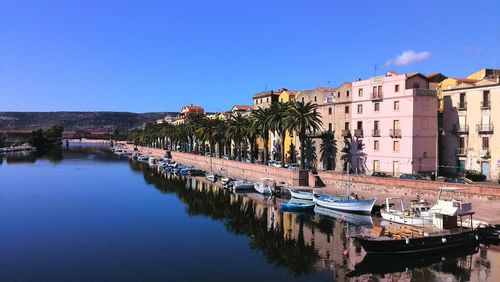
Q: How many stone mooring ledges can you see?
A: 1